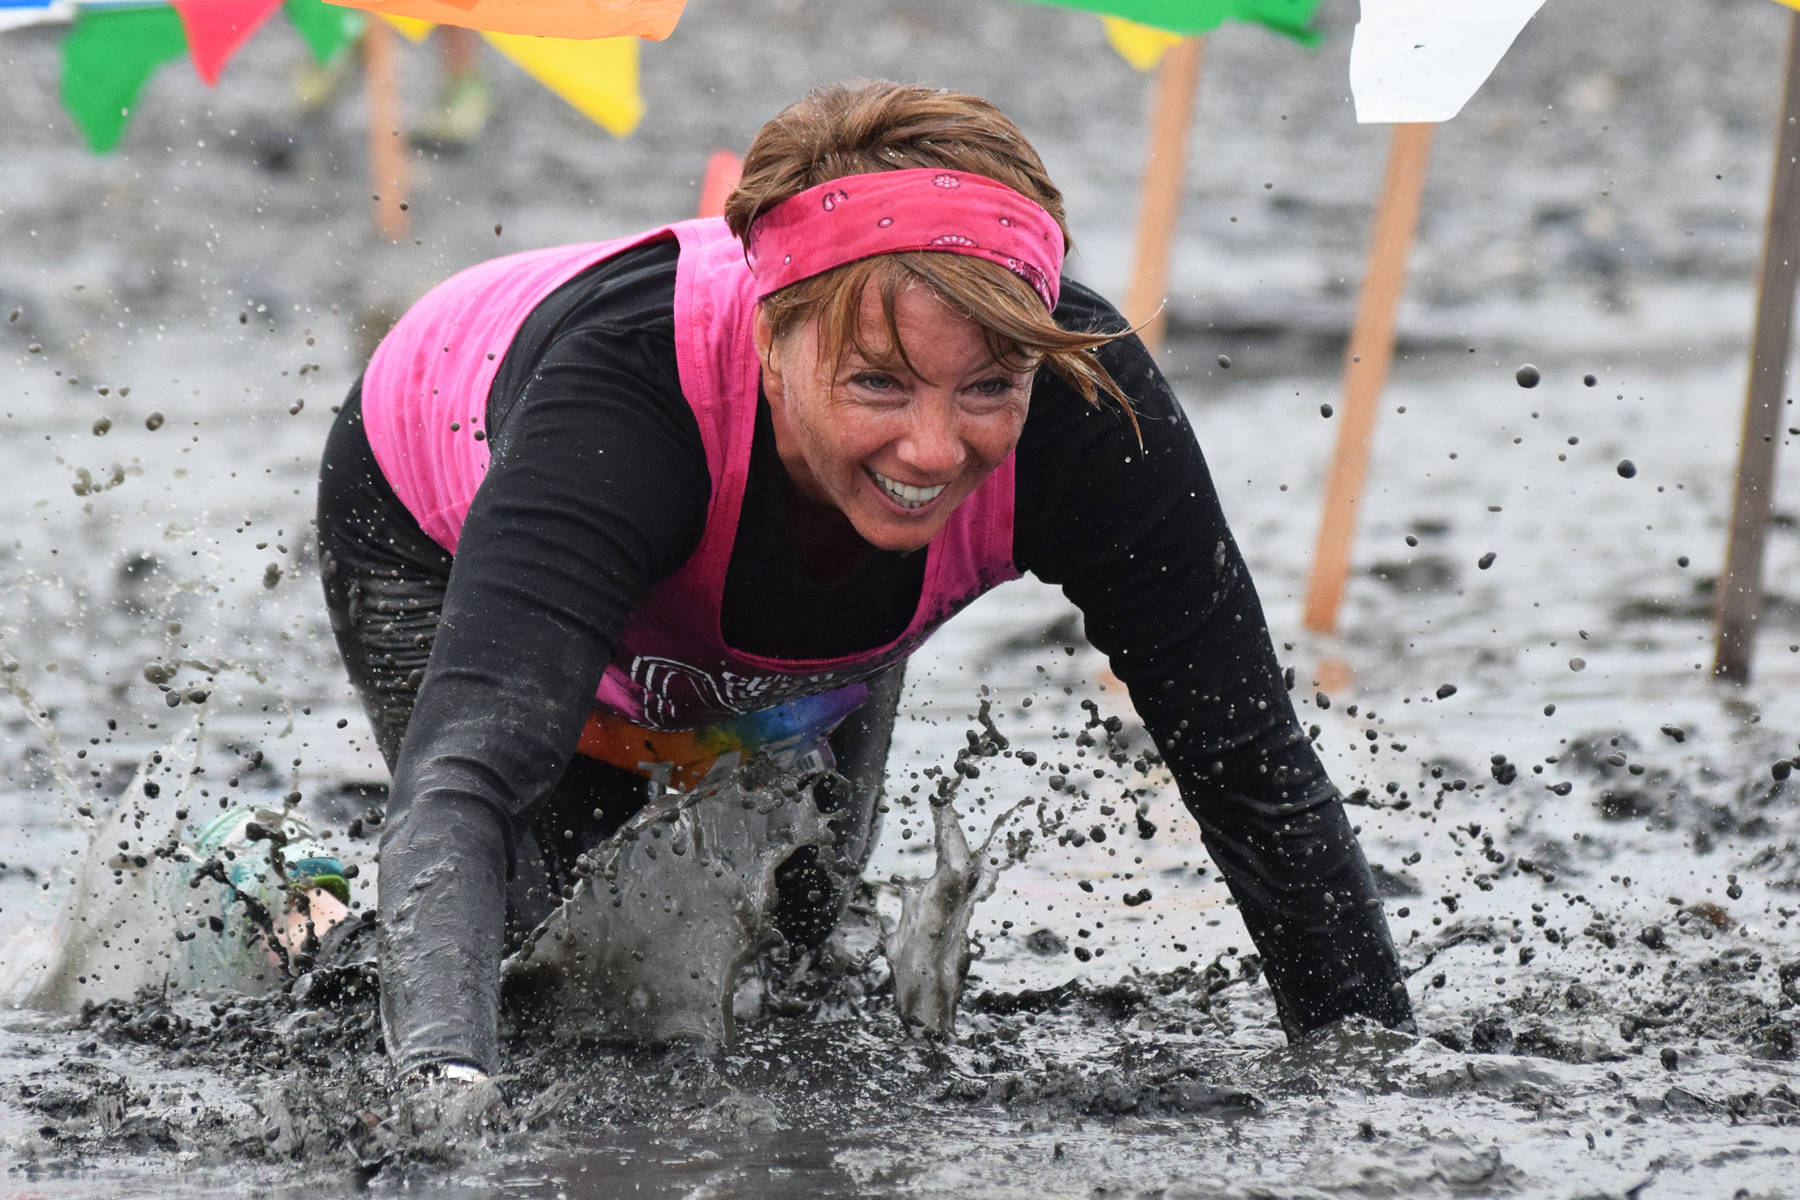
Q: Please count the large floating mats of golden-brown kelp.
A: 0